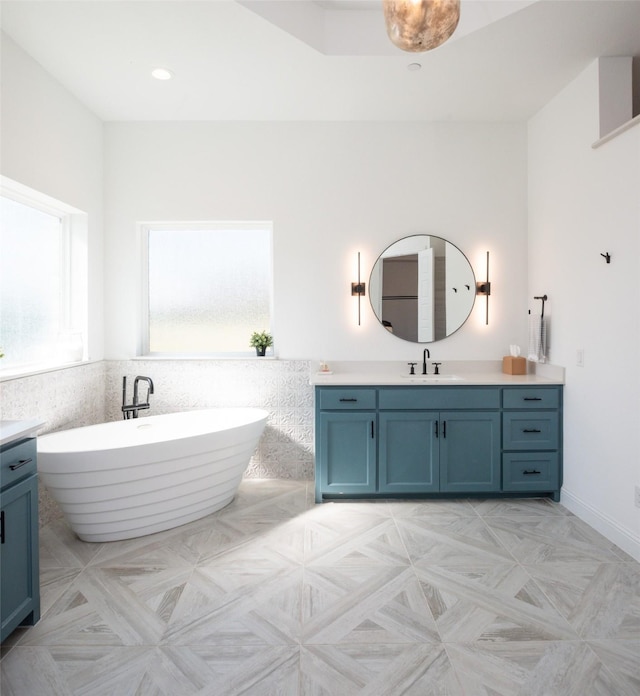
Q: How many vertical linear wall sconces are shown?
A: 2